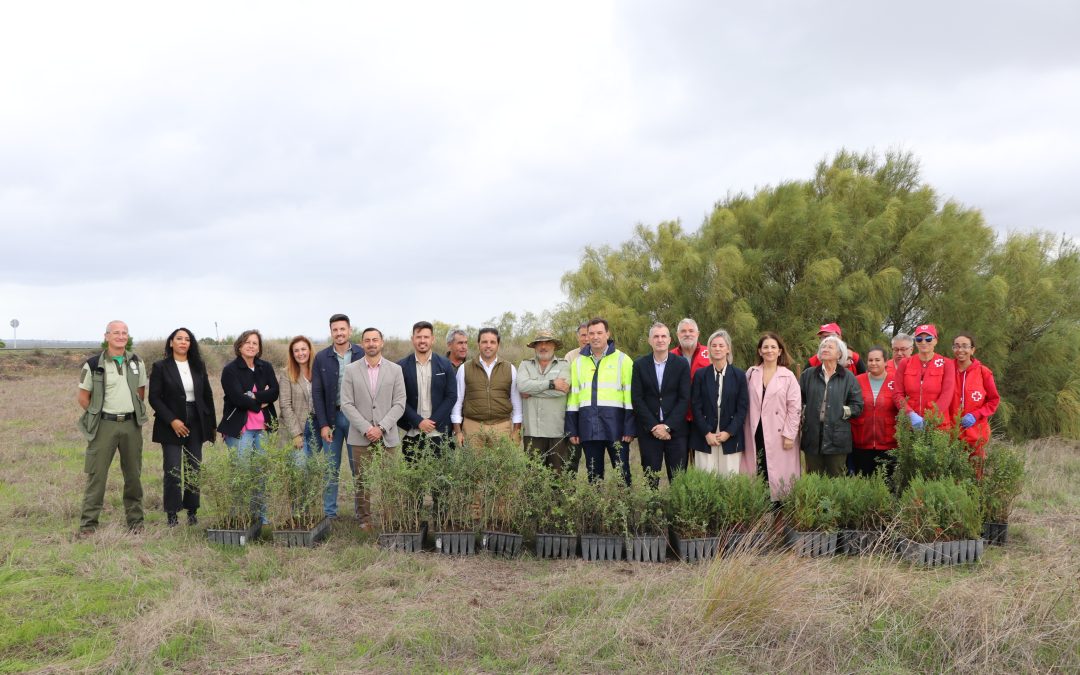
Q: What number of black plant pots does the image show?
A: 14